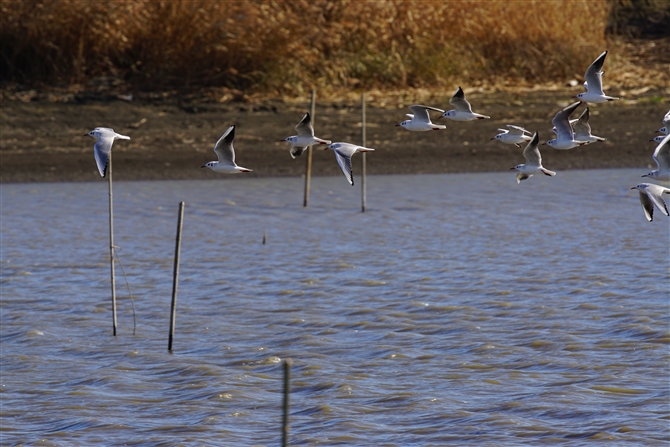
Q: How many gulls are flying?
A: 15